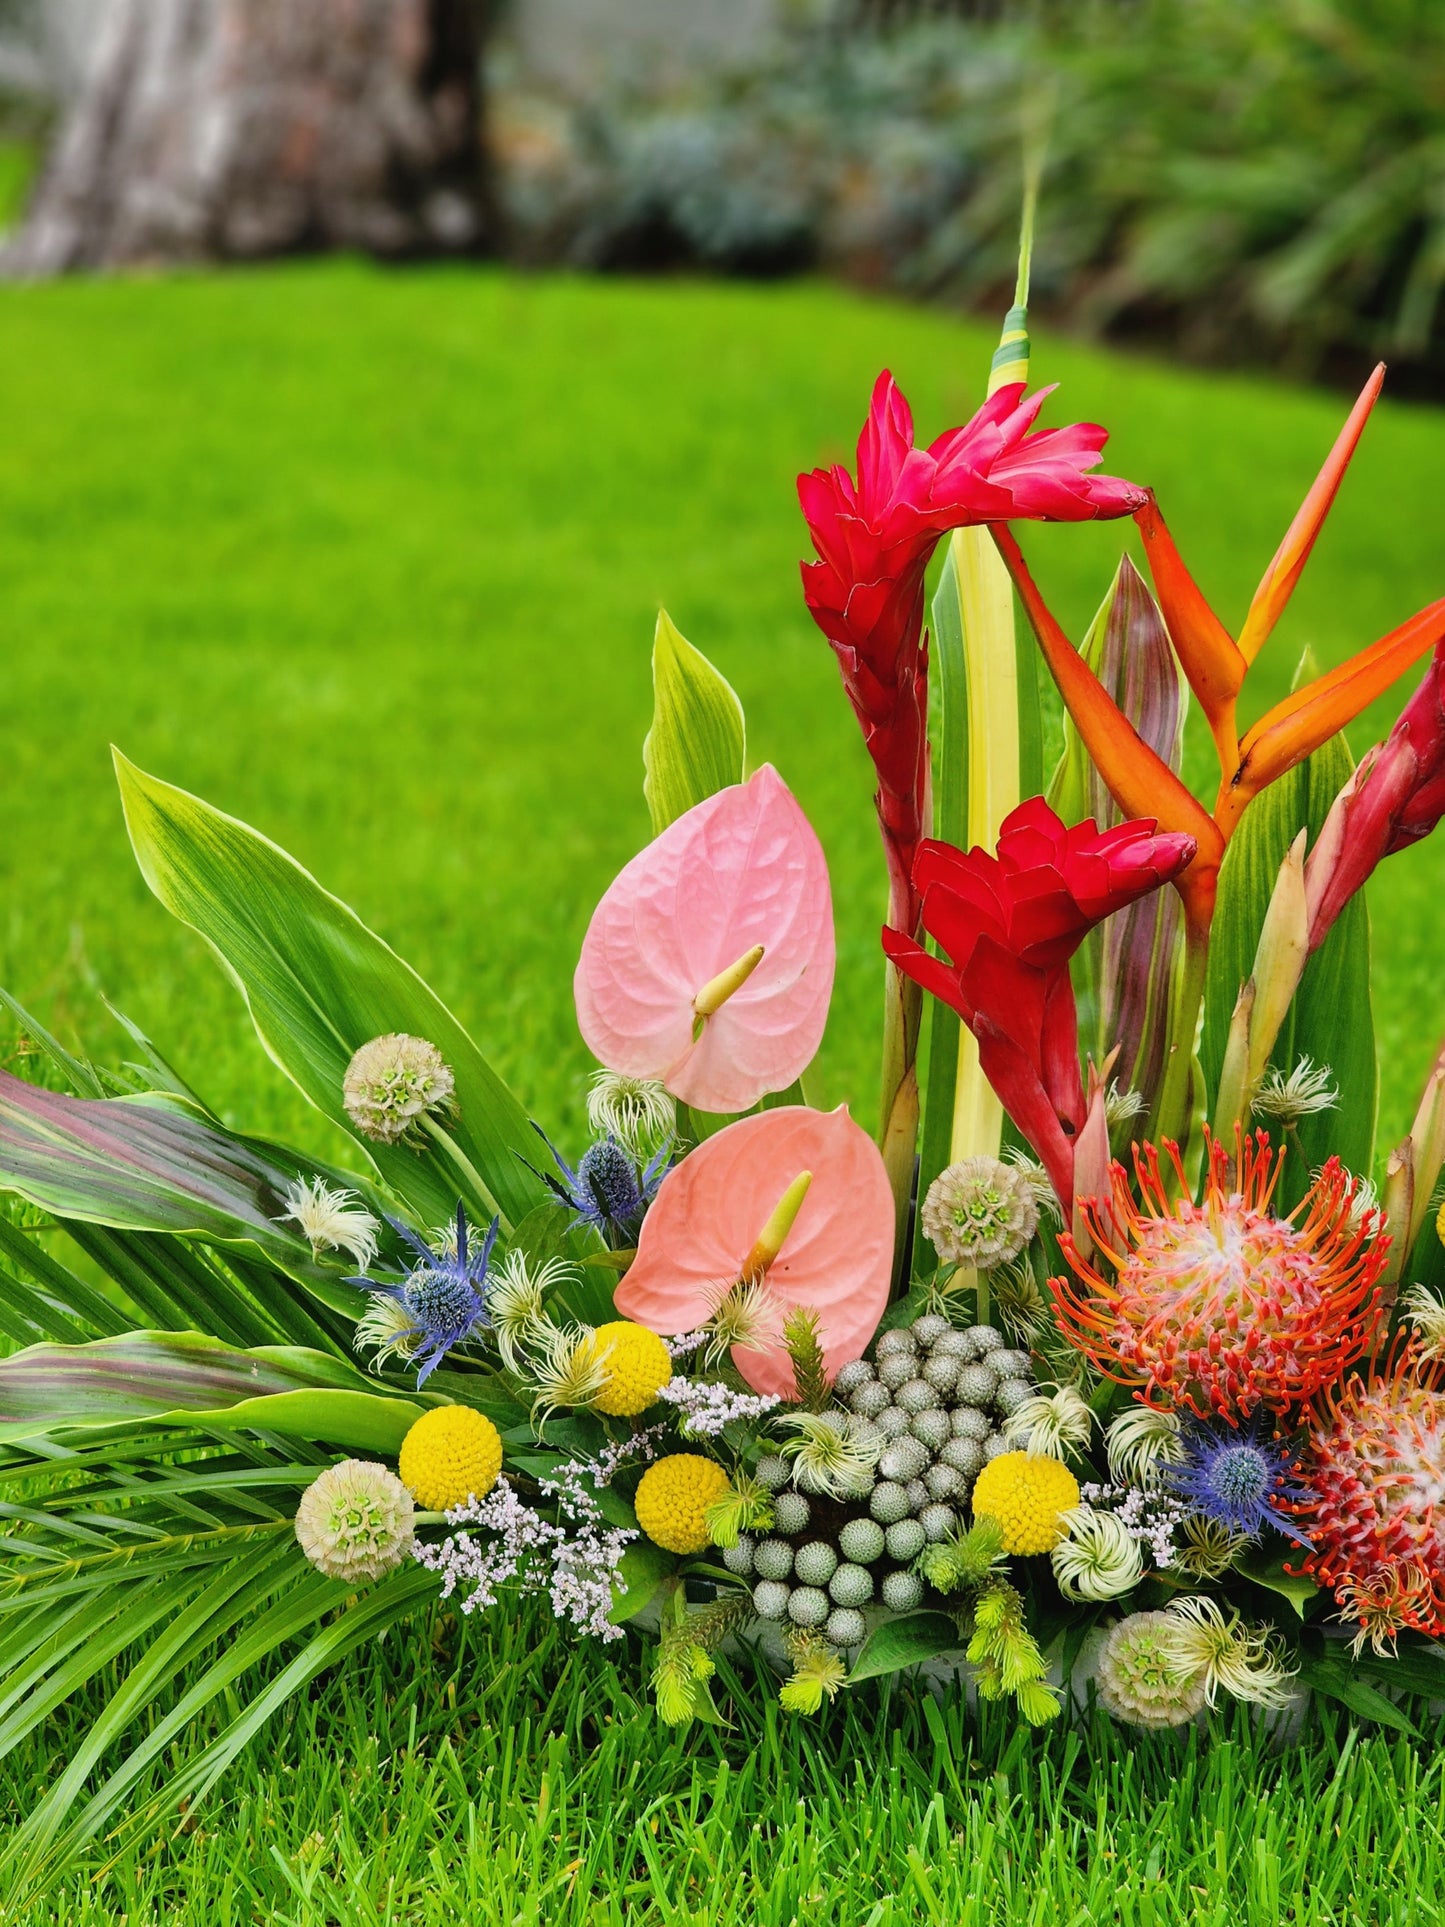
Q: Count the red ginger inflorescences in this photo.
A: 3